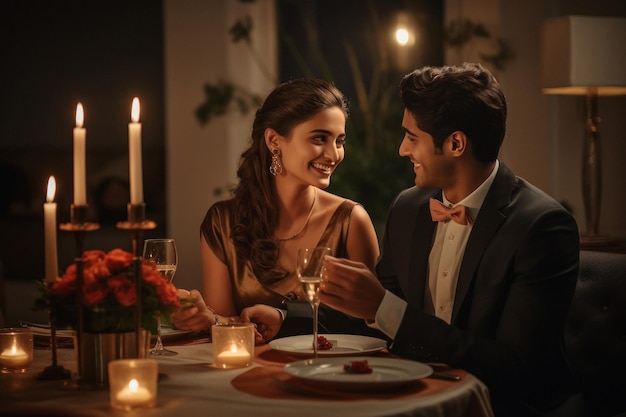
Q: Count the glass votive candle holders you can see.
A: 3